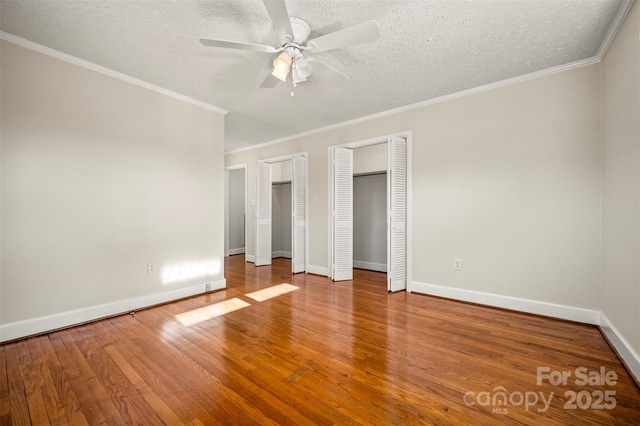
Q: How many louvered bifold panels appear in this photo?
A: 4